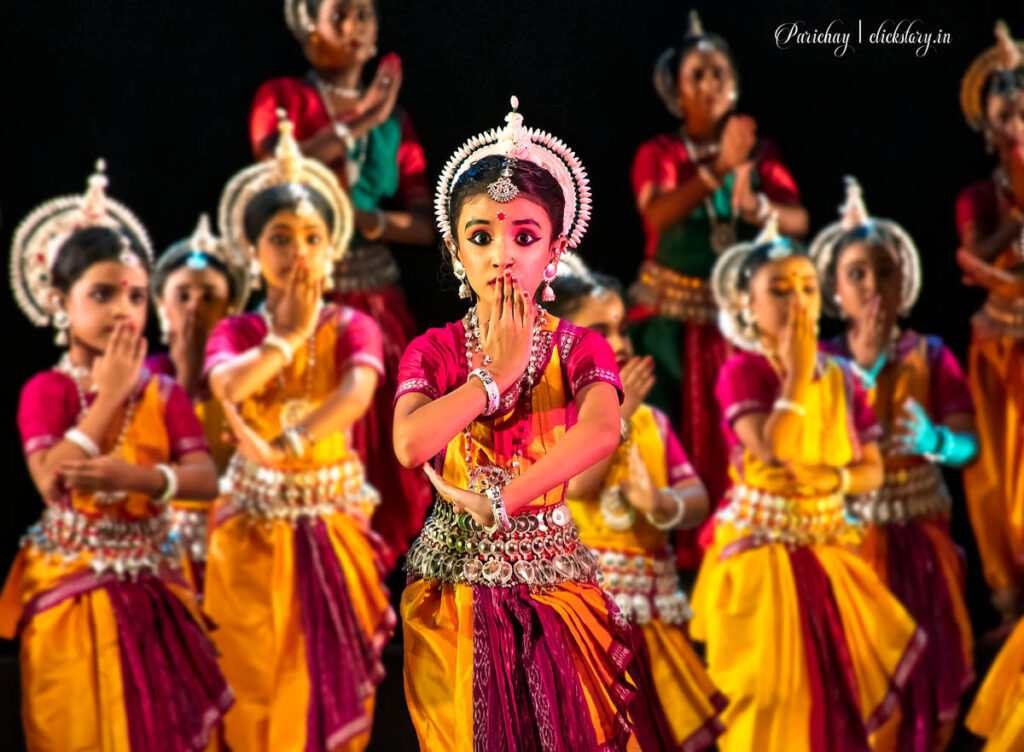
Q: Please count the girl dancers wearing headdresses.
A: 10